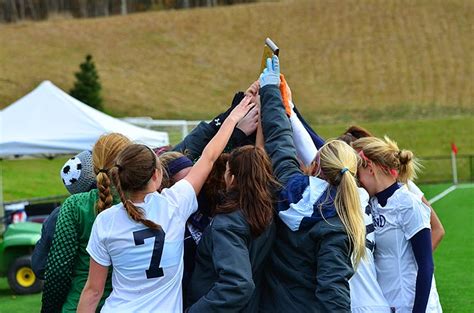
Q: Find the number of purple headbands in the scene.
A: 1